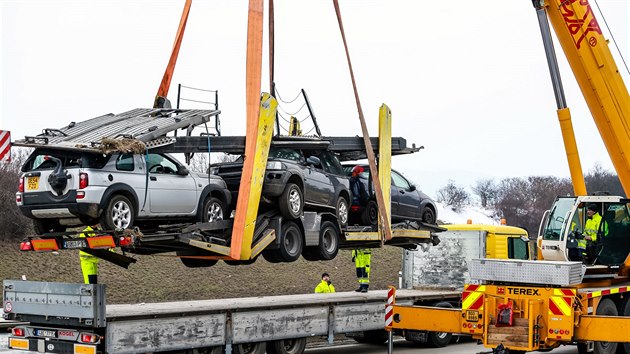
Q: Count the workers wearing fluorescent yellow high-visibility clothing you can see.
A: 4